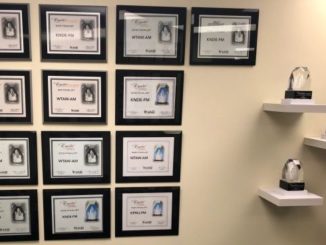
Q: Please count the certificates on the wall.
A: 13